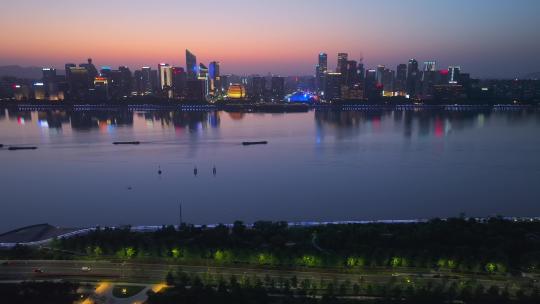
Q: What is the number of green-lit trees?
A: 10